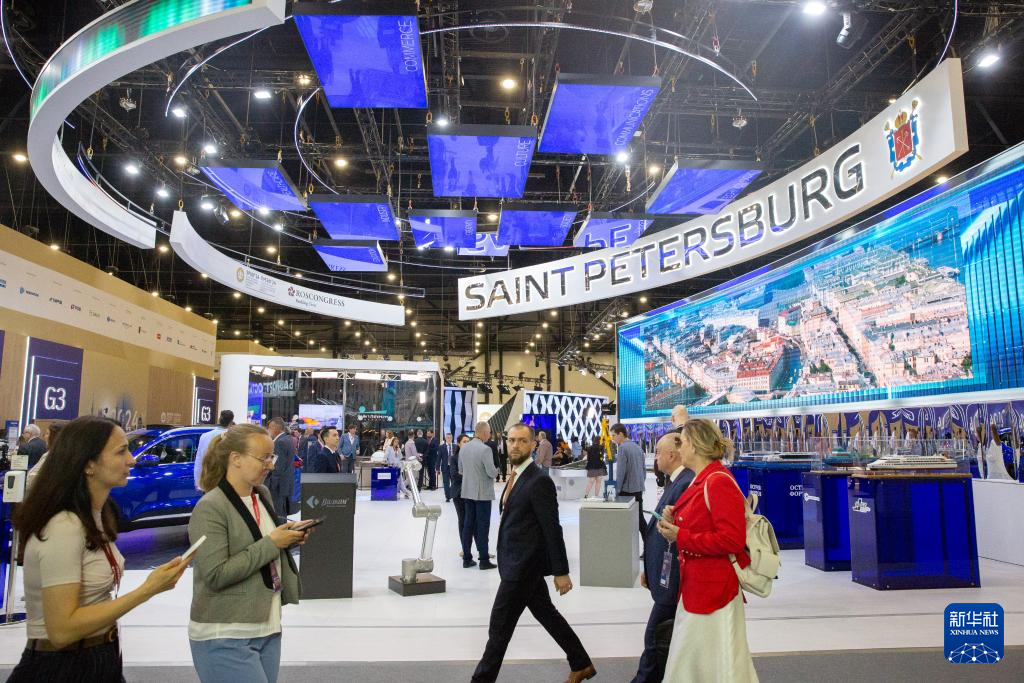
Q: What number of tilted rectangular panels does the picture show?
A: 11